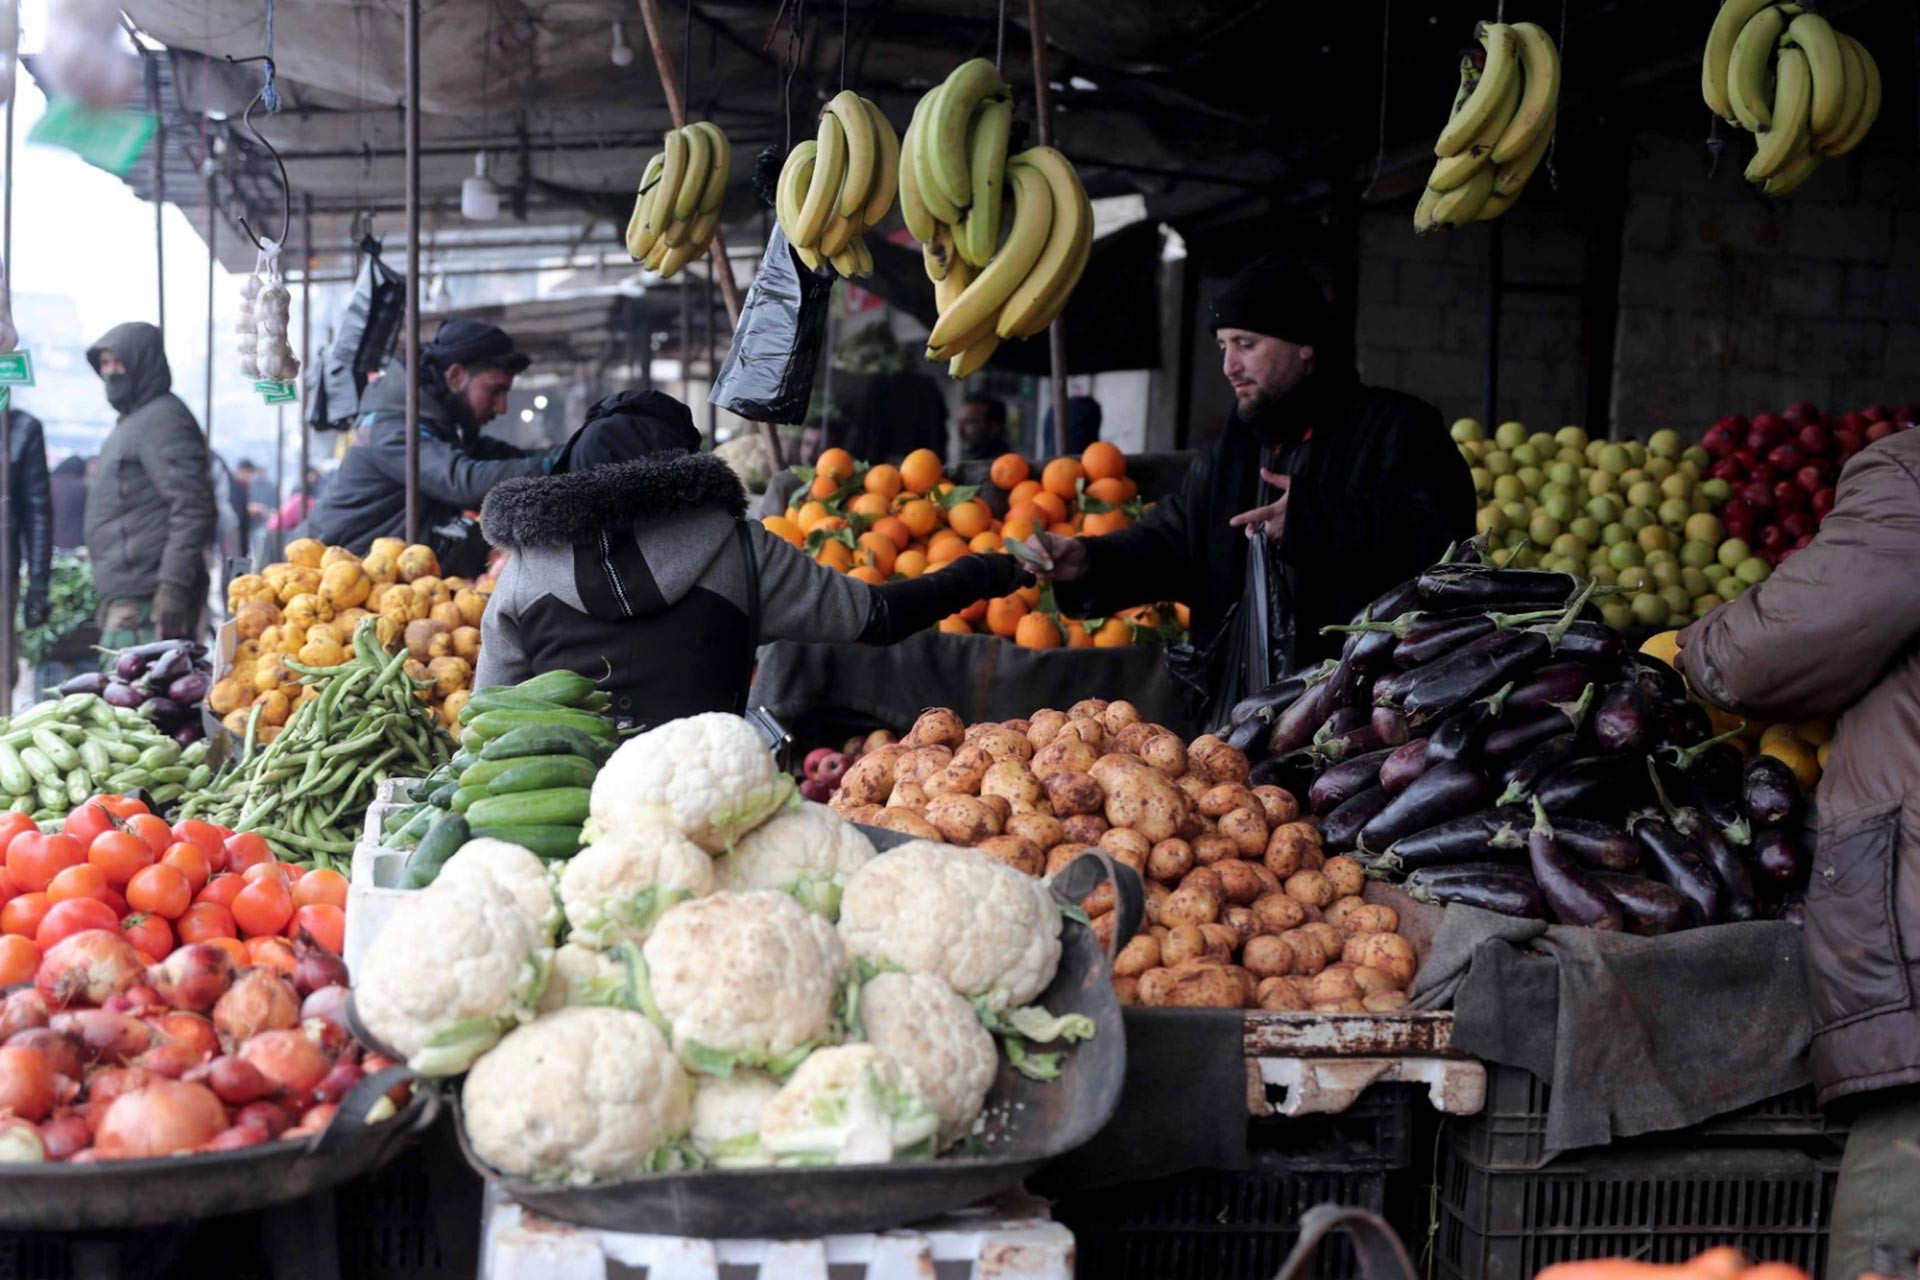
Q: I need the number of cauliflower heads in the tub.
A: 12